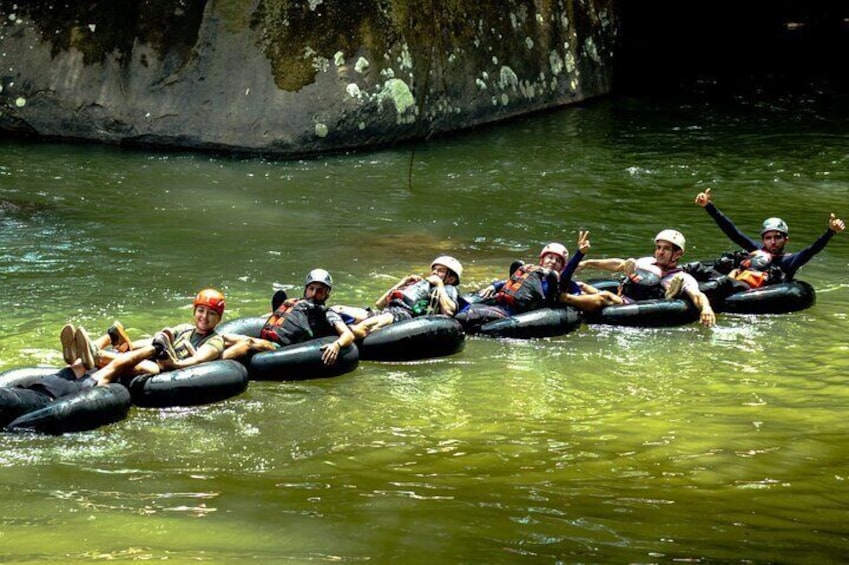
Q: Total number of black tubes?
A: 7